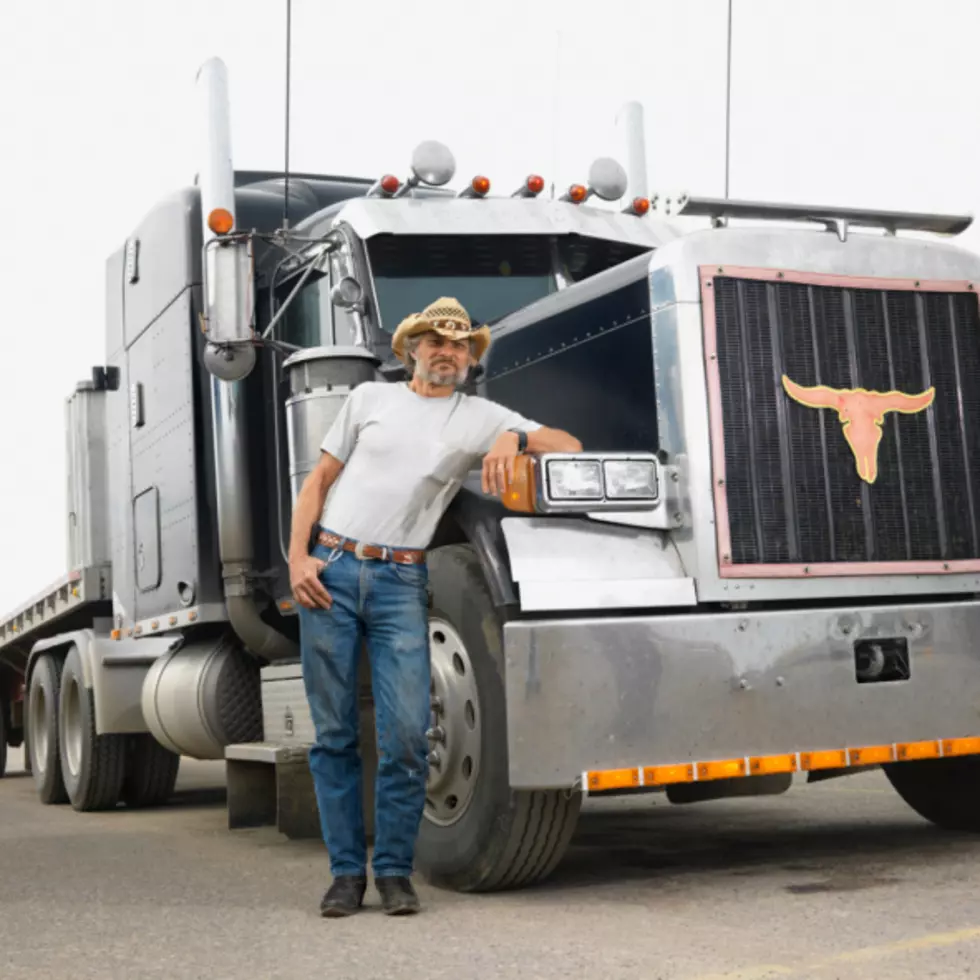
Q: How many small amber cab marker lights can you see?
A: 5